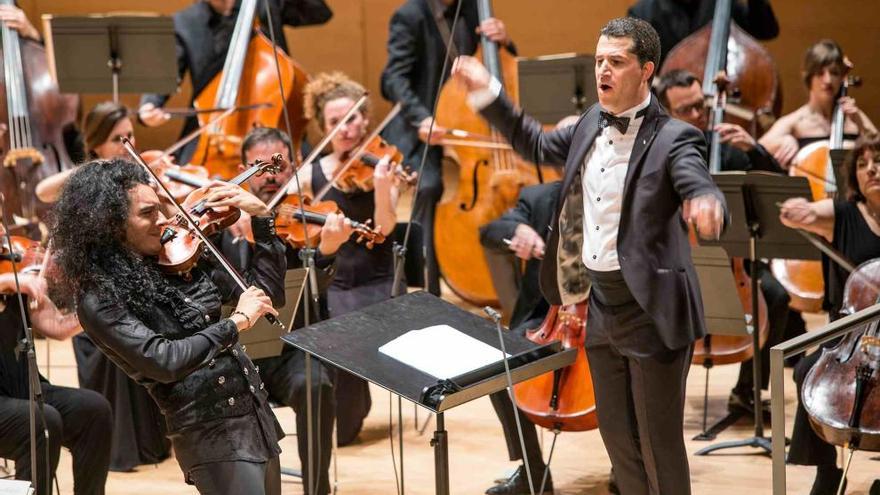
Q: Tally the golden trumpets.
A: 0